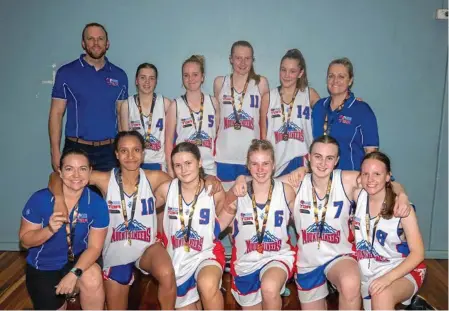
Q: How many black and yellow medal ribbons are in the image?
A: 11